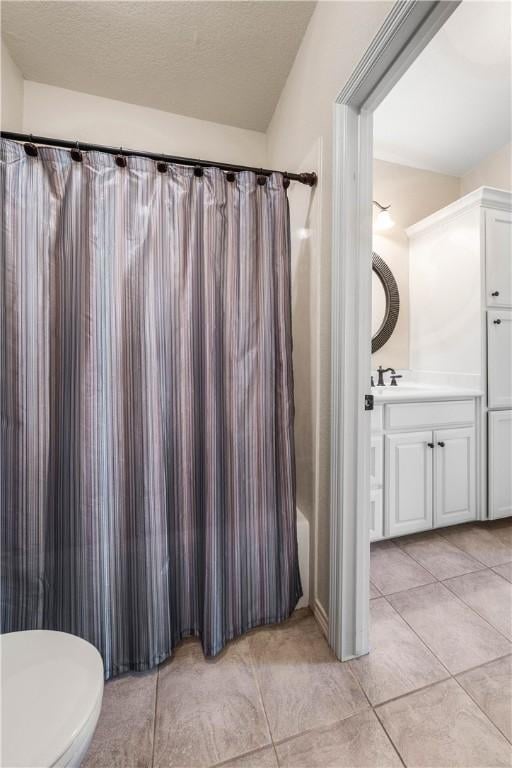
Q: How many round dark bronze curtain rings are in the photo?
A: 8